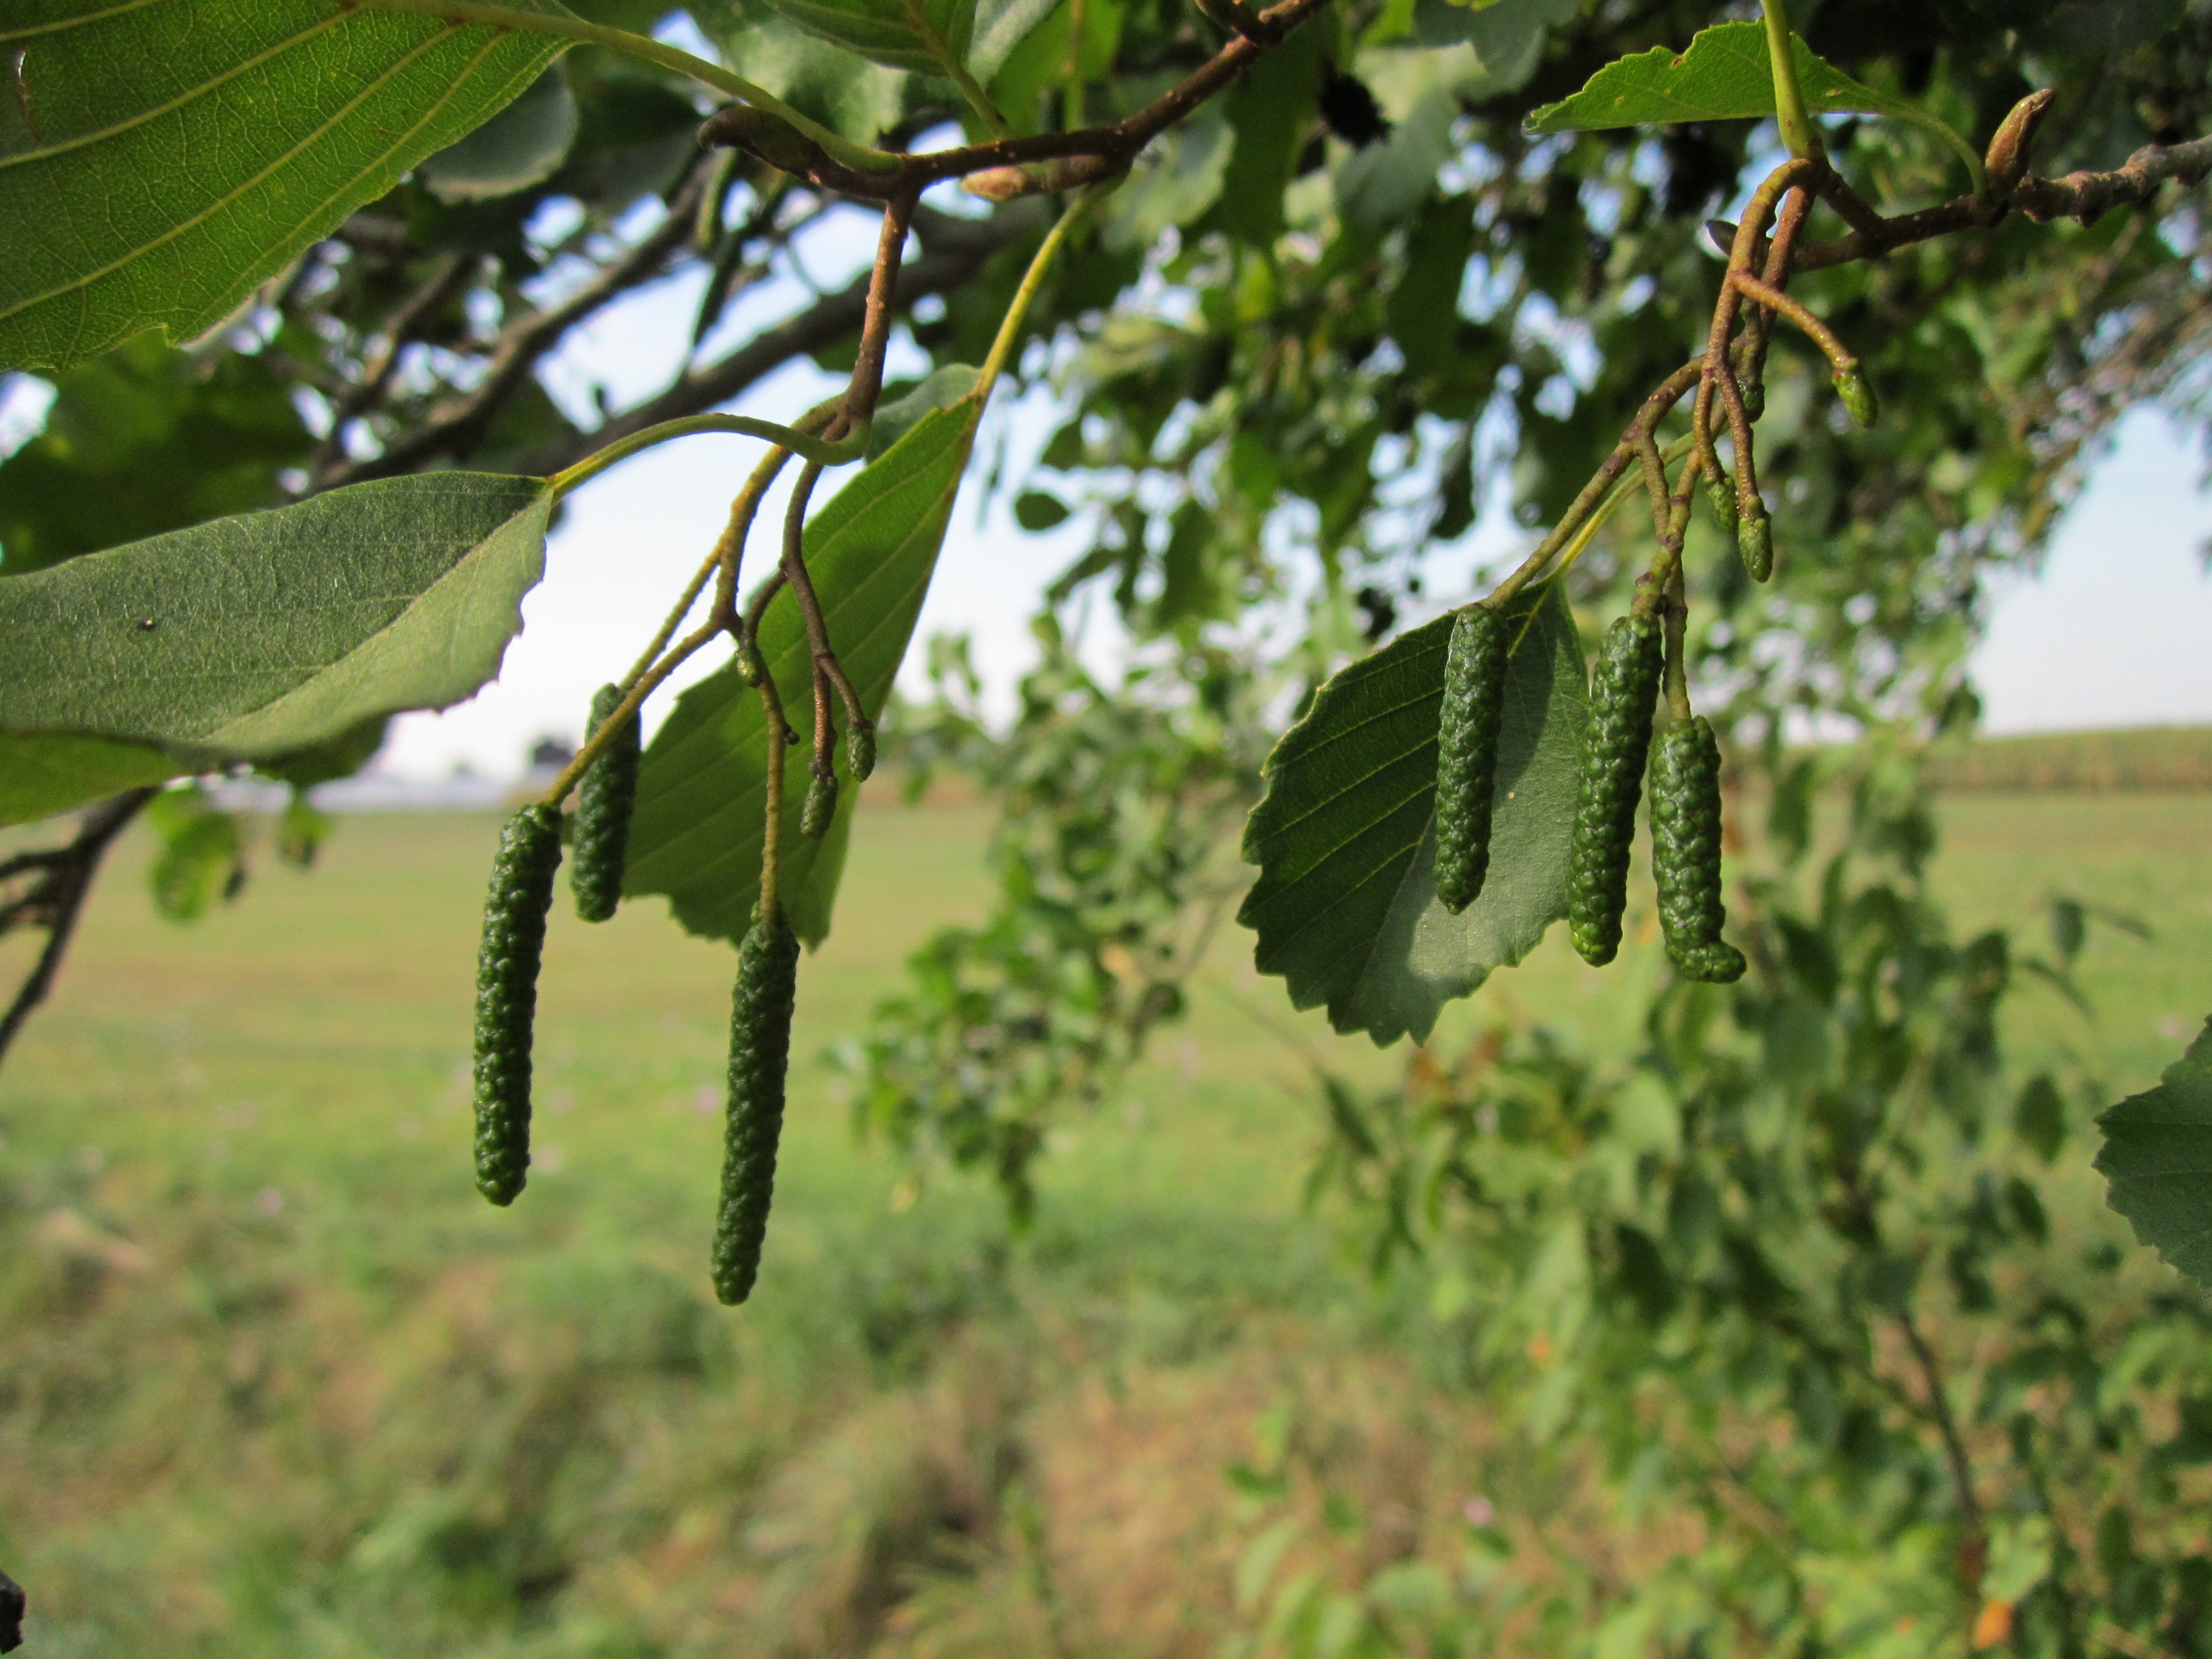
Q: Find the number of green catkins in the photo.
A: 6